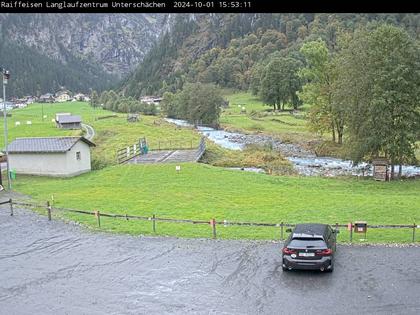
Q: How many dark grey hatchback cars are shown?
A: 1